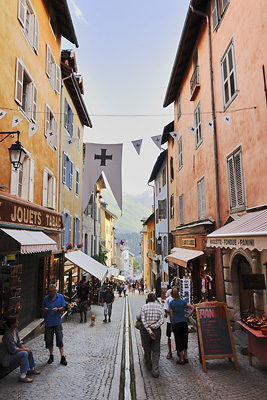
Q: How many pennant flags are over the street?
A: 11